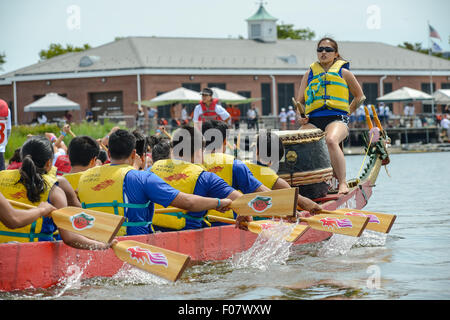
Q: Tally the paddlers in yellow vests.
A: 6